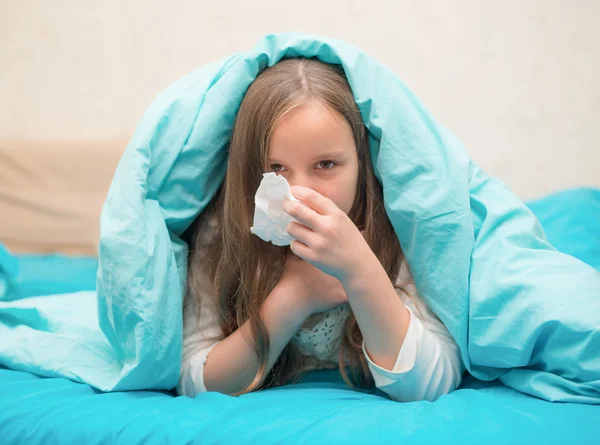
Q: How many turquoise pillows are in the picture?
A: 1